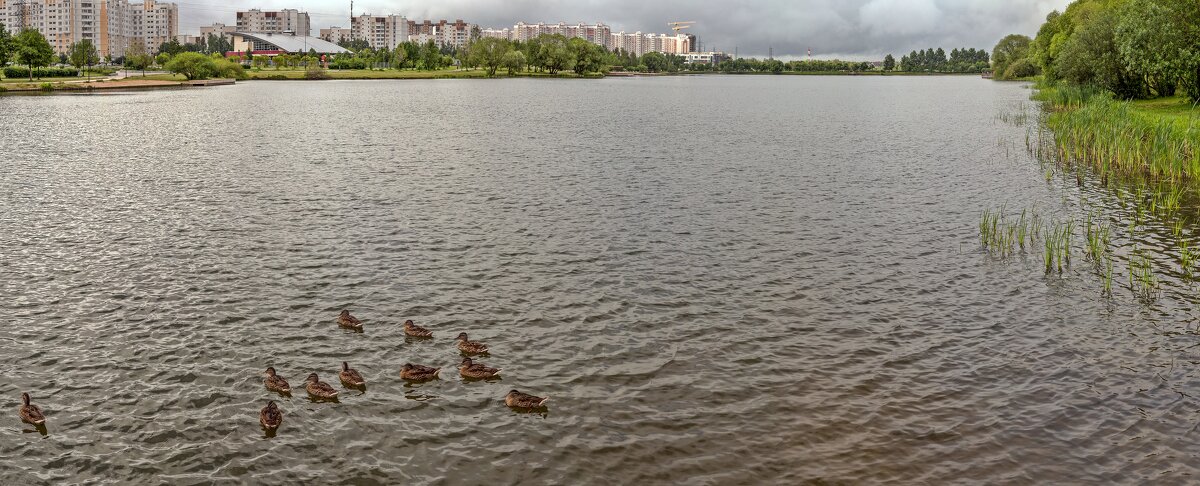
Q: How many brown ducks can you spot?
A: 11